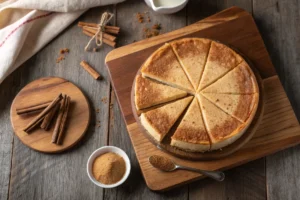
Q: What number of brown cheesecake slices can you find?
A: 9